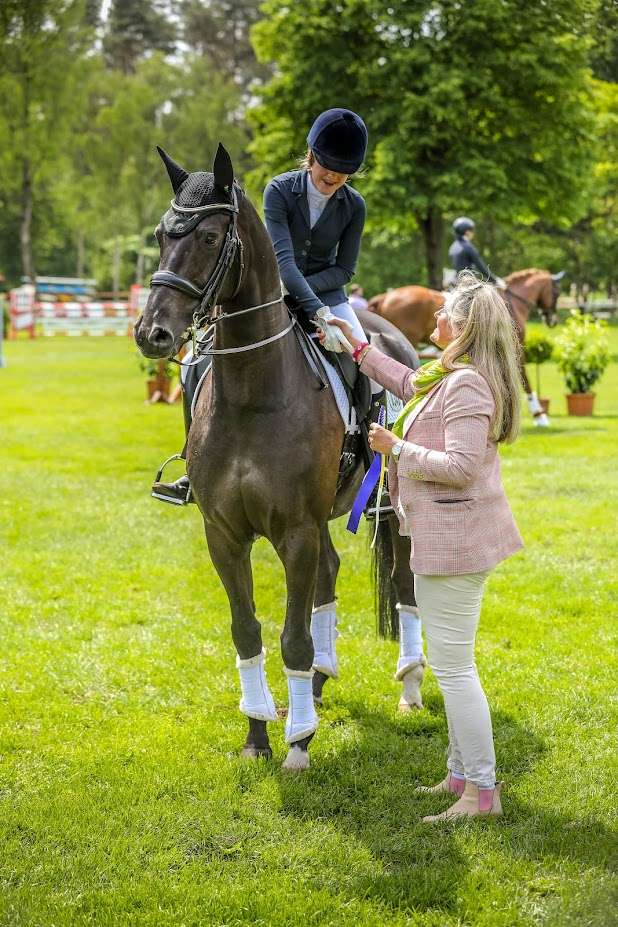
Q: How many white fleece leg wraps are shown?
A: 4